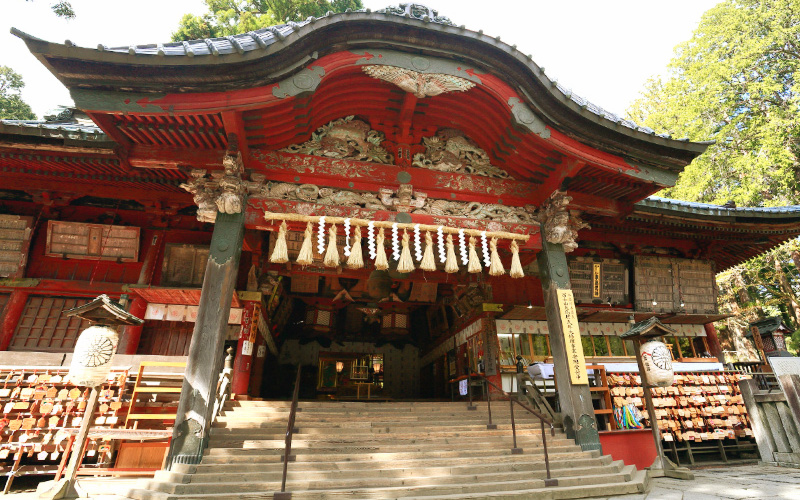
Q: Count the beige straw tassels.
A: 11